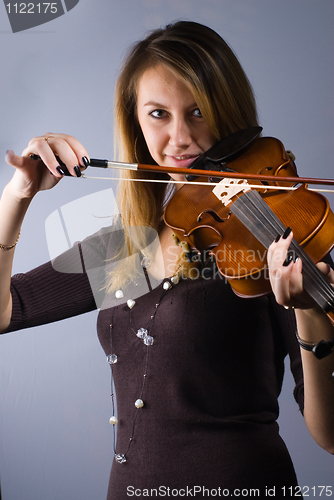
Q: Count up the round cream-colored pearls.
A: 6